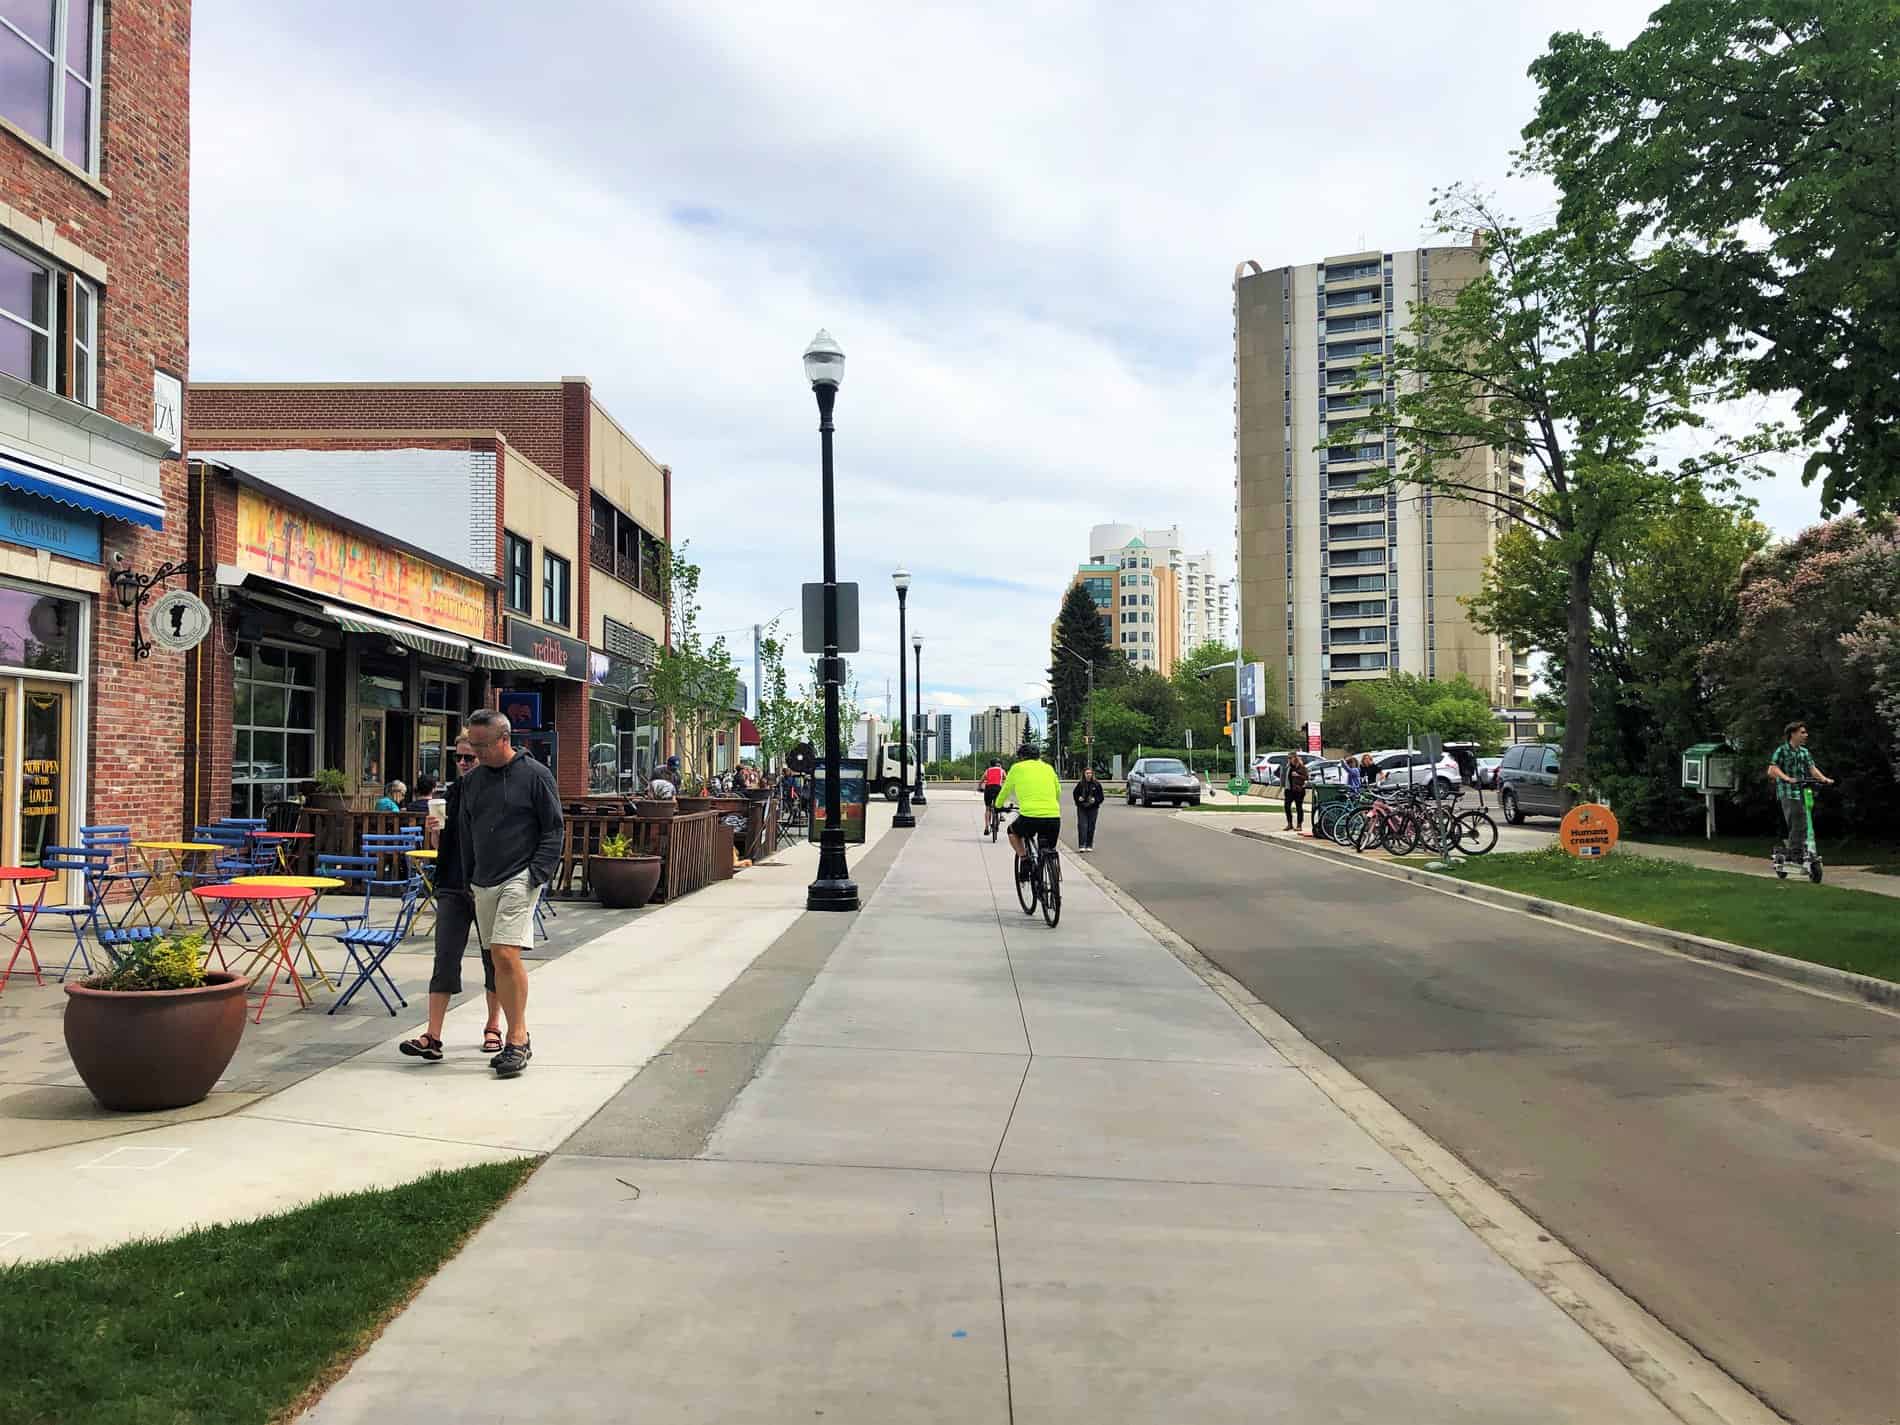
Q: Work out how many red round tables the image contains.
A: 3